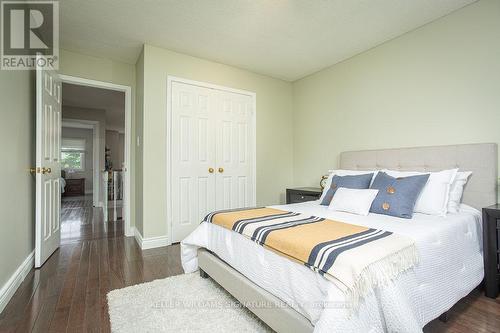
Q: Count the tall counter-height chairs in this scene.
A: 0